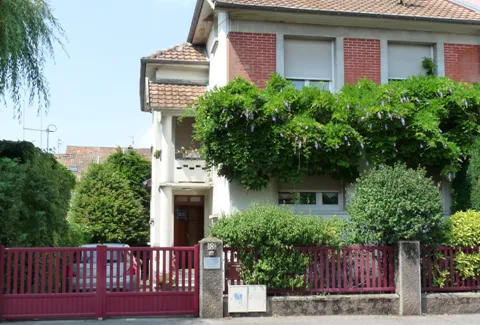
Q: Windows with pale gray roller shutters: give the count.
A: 2